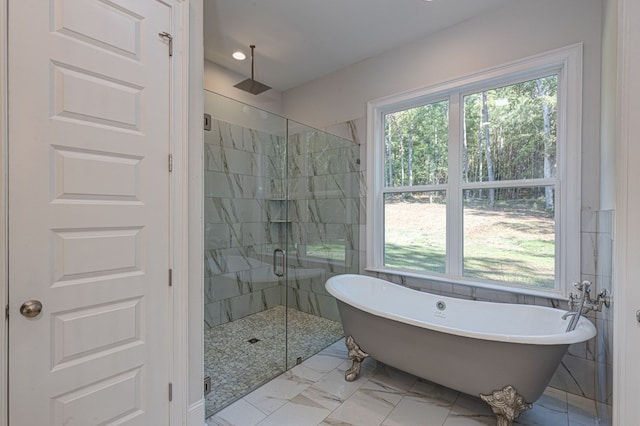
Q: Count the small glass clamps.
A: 2